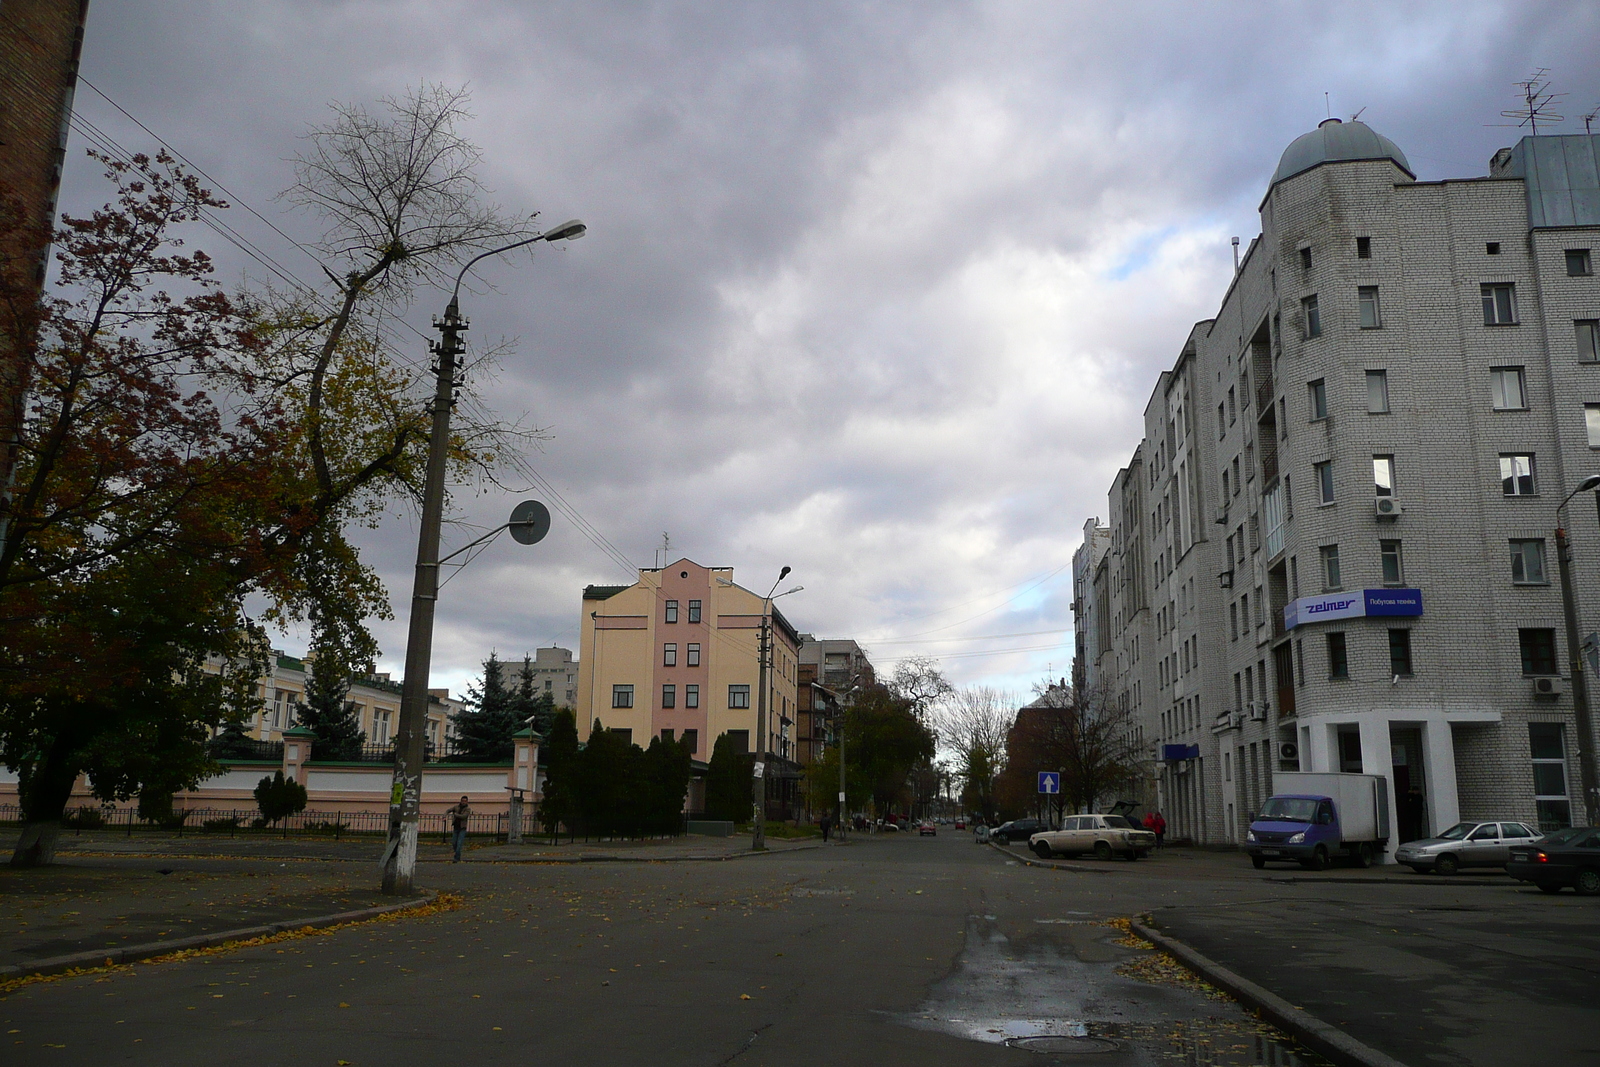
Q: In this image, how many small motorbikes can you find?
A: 0